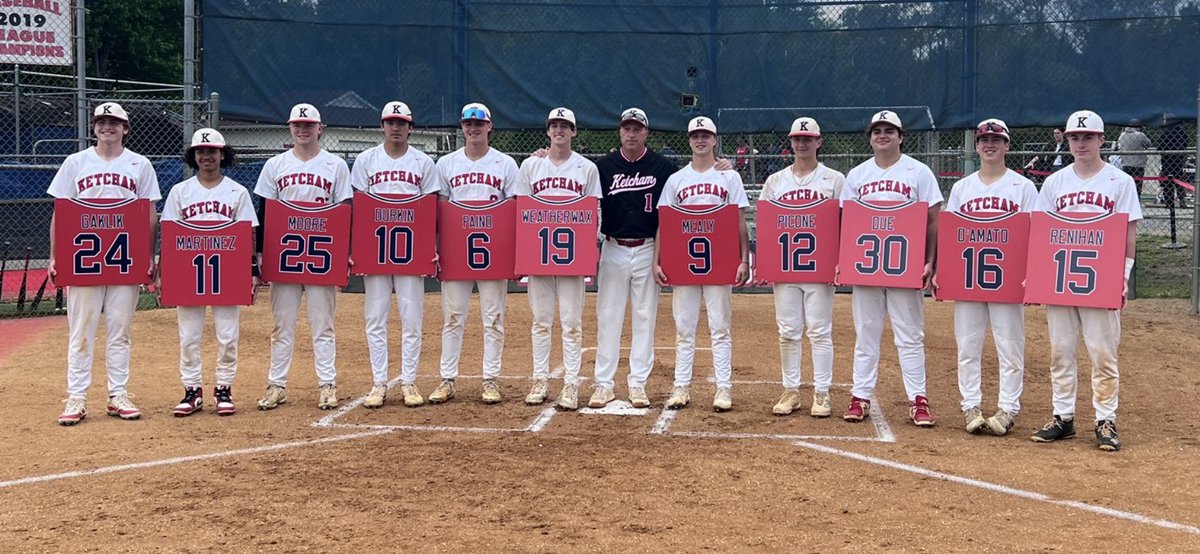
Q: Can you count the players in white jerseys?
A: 11